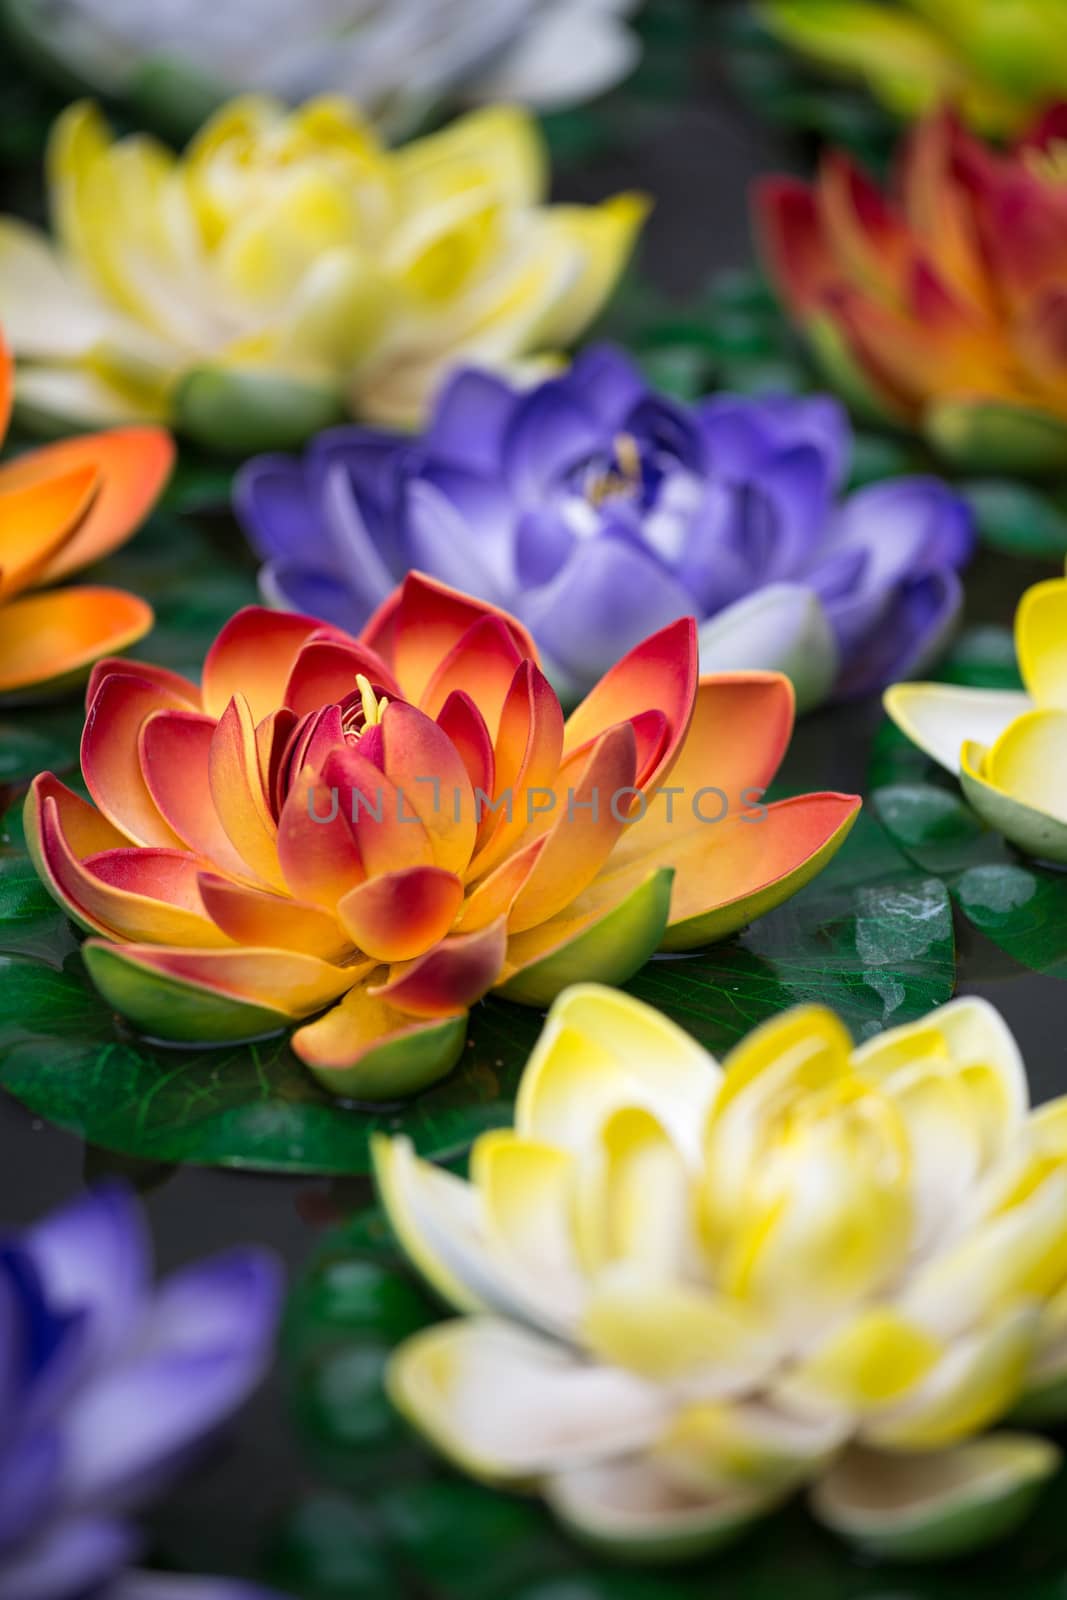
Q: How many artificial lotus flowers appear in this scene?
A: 10